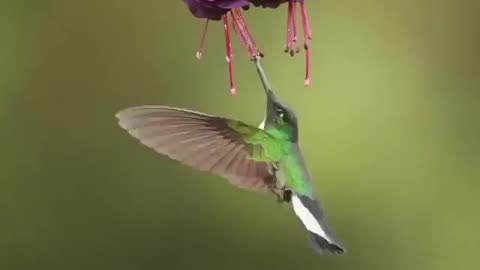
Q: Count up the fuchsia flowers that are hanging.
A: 2